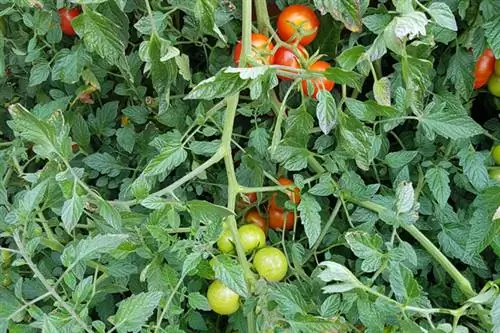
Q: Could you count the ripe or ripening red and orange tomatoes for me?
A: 10